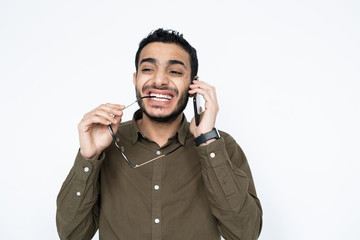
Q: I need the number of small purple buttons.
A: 0